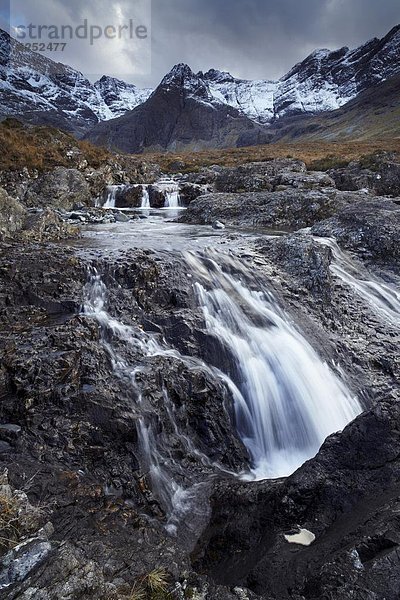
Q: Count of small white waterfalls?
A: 3